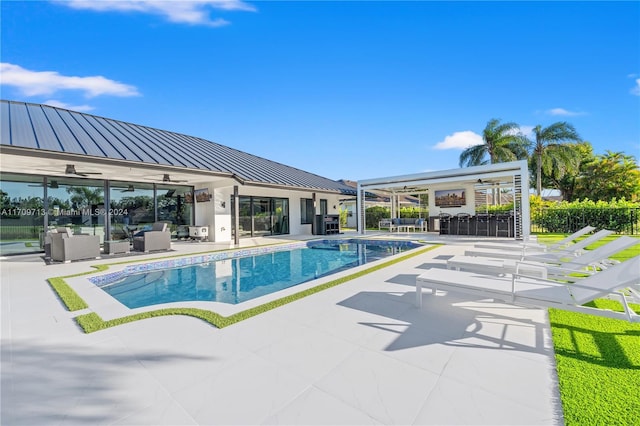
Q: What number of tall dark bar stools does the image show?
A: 4